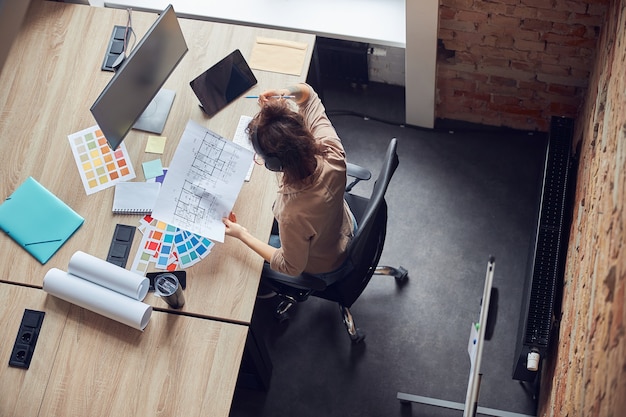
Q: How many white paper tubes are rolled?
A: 2